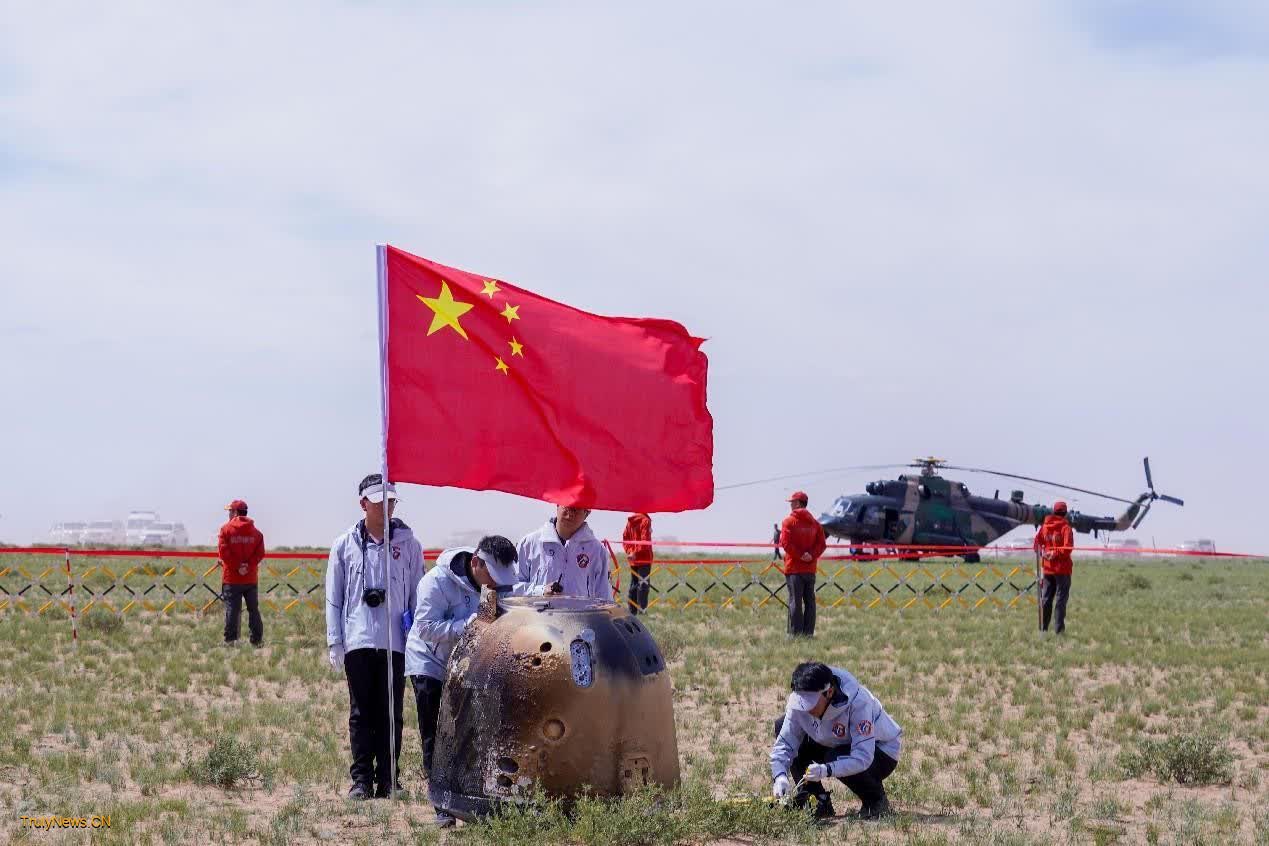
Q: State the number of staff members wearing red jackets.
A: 4